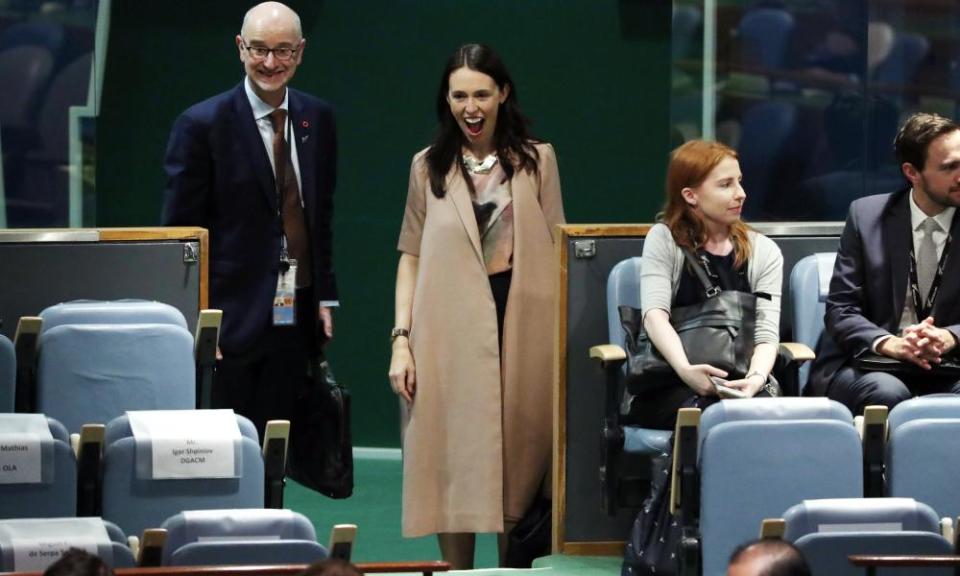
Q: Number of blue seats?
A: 11